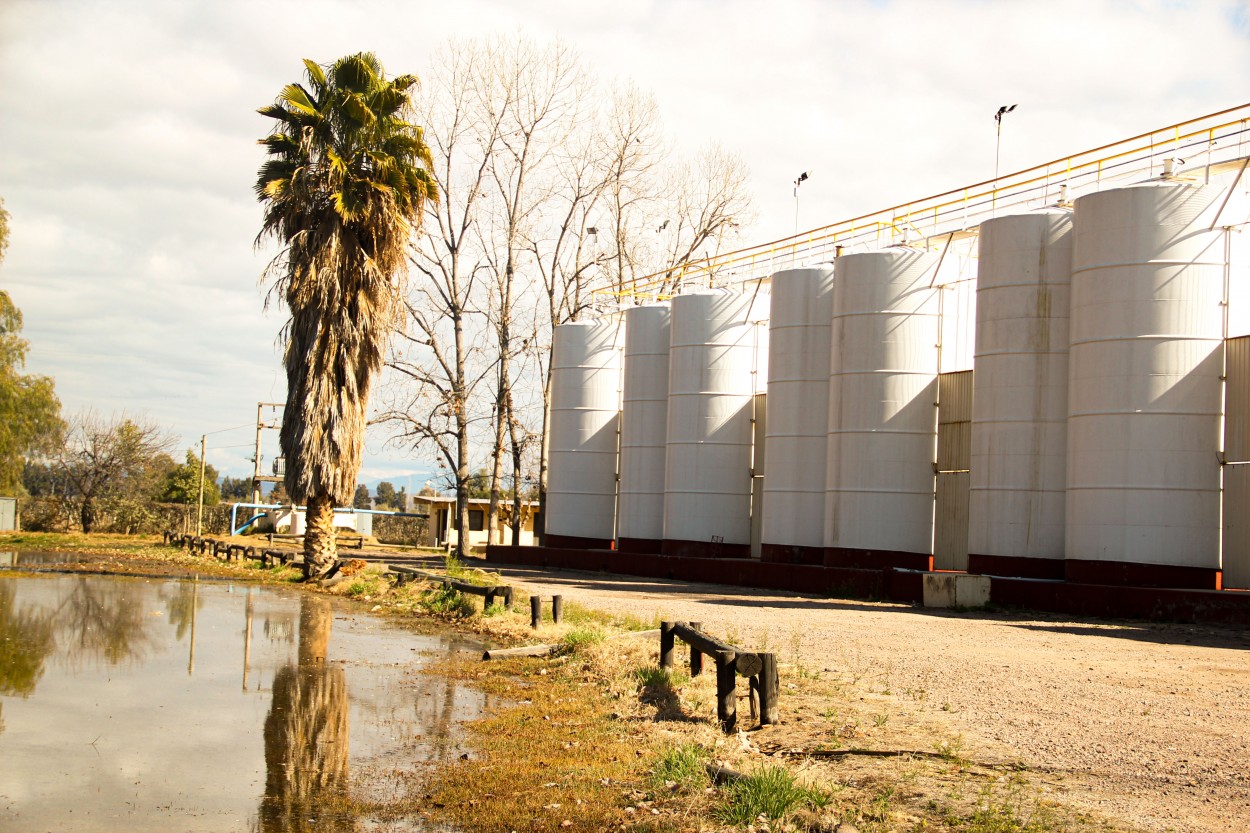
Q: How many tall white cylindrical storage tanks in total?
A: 7